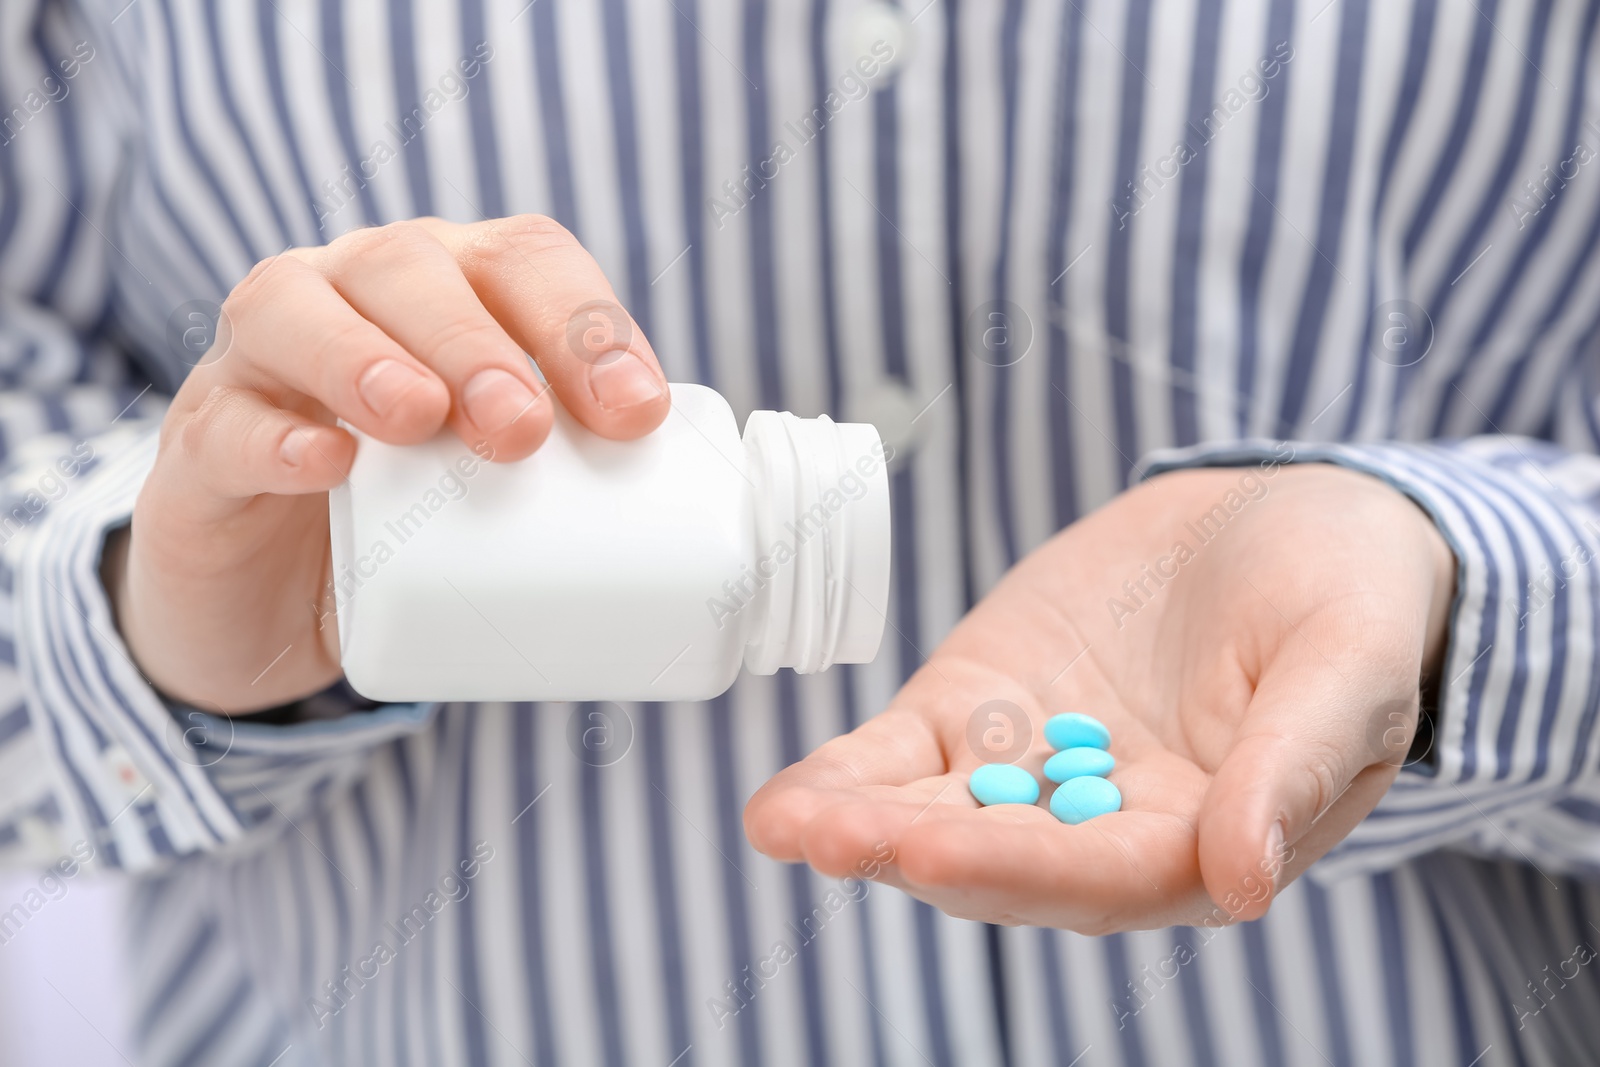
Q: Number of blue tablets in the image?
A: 4